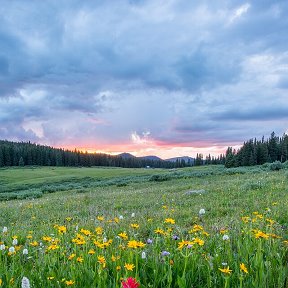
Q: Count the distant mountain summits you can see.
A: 3